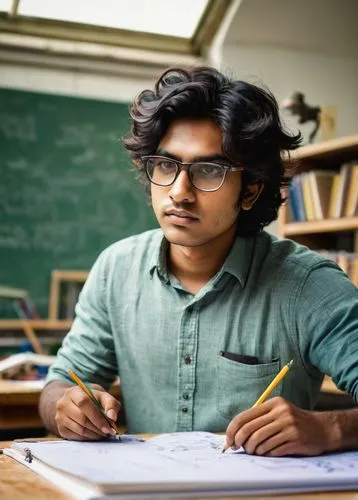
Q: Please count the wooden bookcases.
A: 1